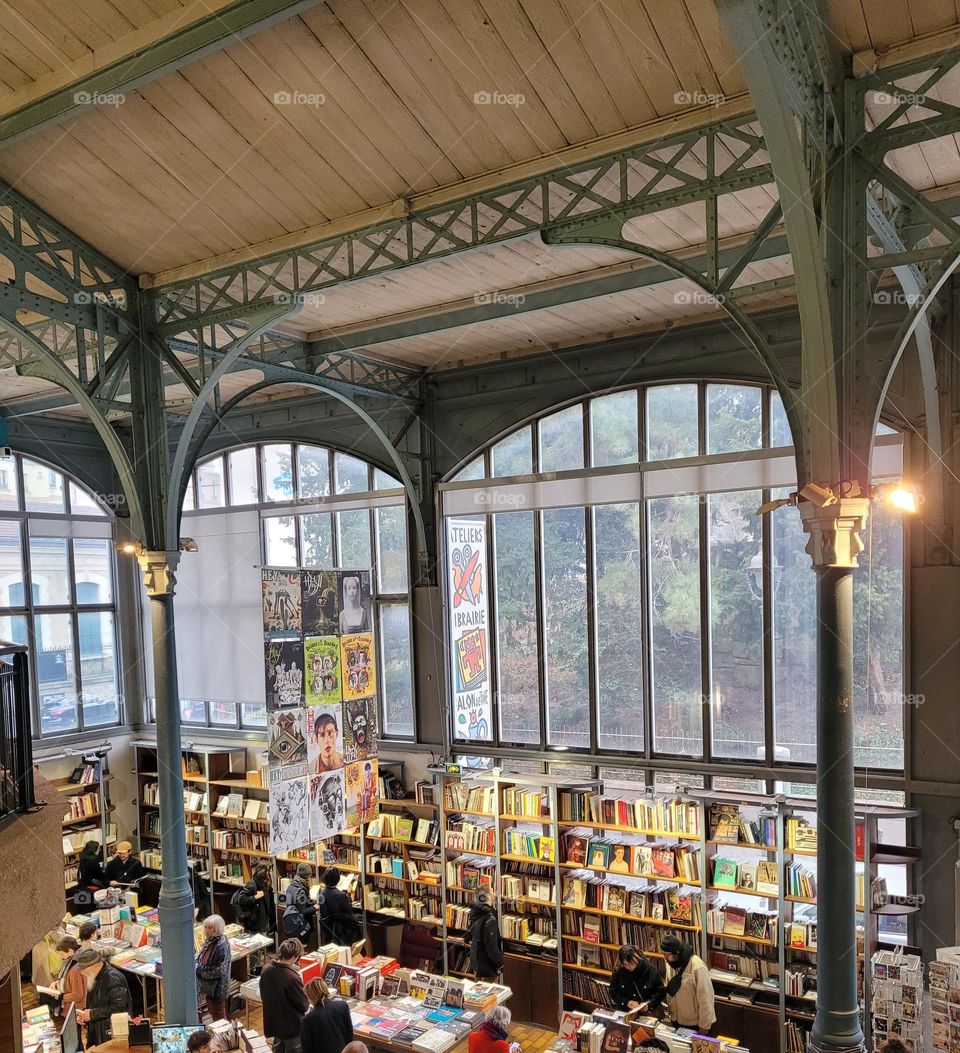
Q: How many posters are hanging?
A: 12